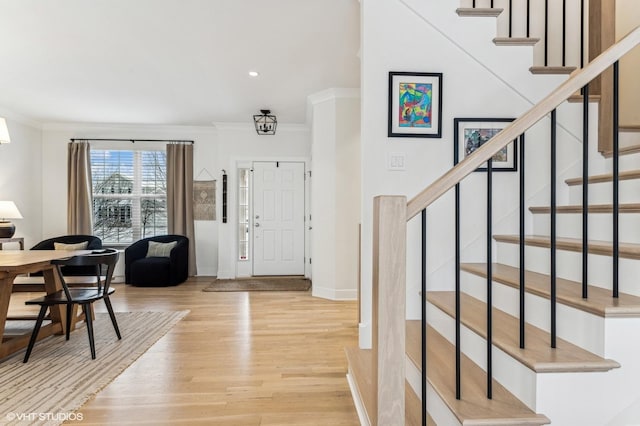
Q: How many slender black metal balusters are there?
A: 14